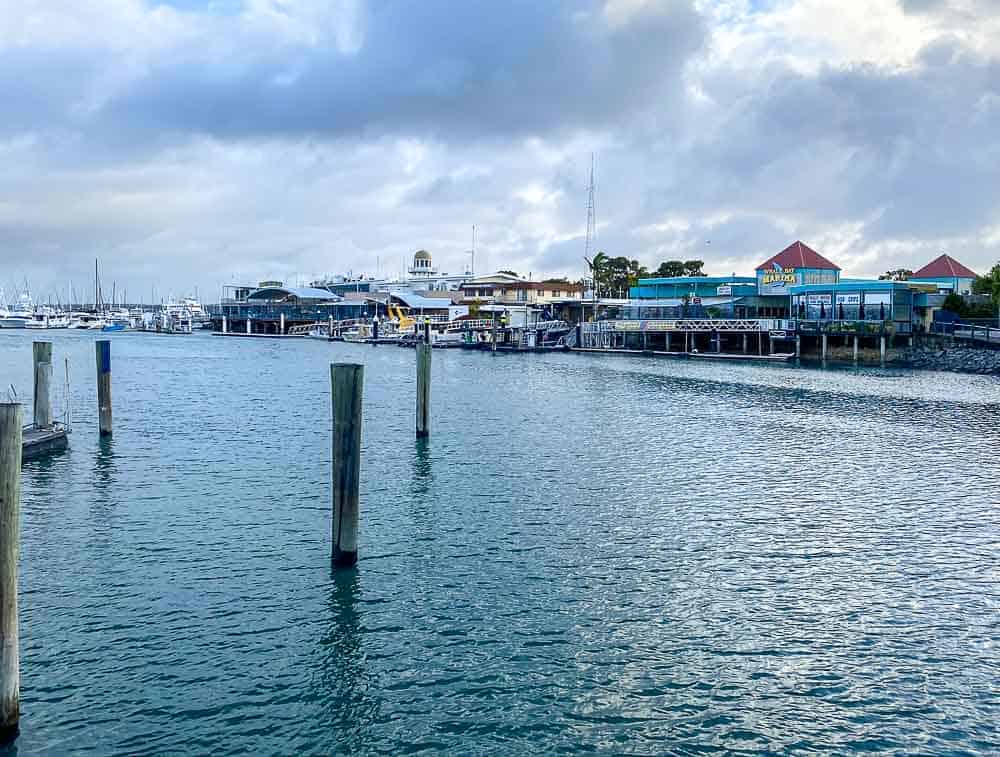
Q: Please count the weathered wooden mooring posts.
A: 5